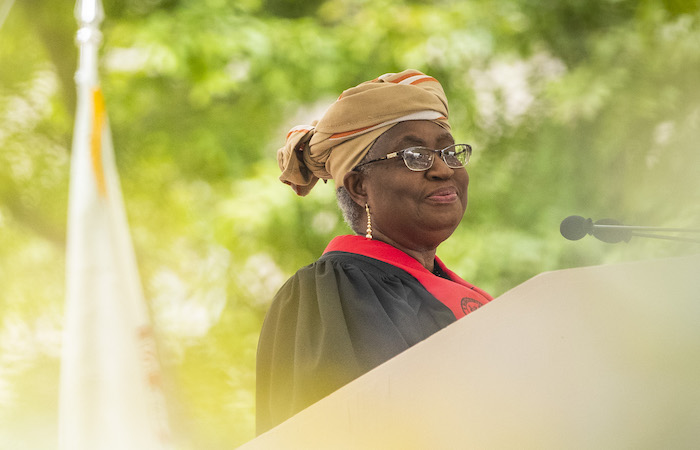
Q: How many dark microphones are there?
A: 2